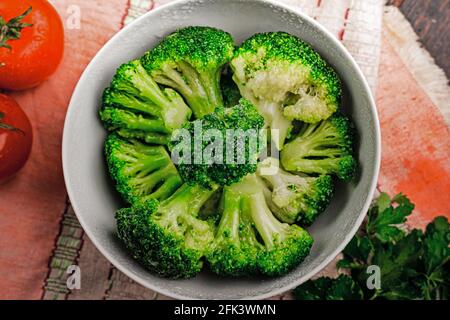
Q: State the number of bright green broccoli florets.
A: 9